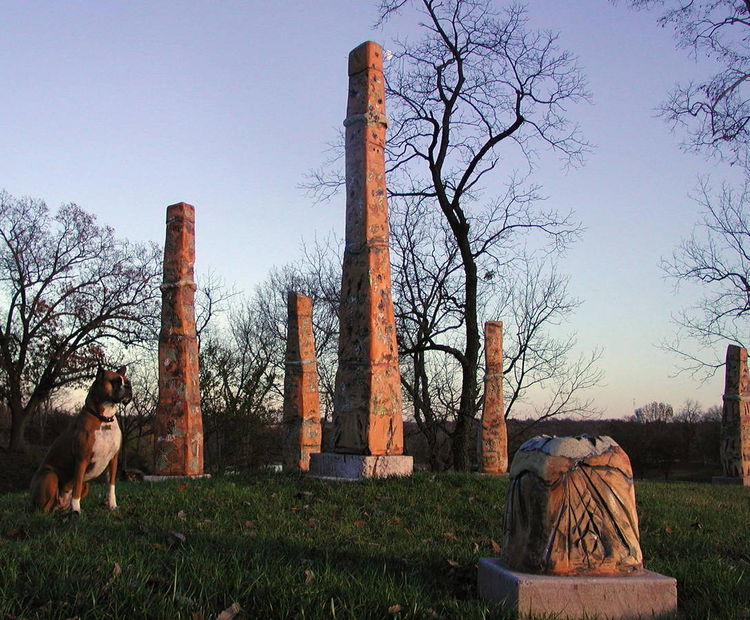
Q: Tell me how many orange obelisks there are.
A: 5